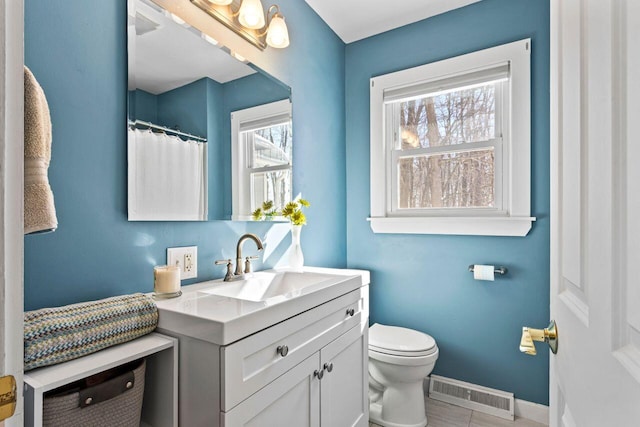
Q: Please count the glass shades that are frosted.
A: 3